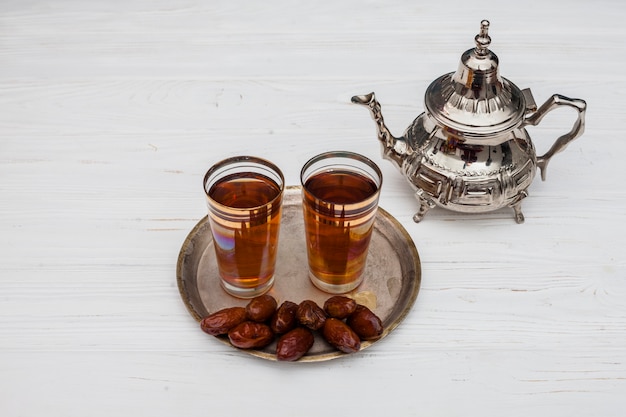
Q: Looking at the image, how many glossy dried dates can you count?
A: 9